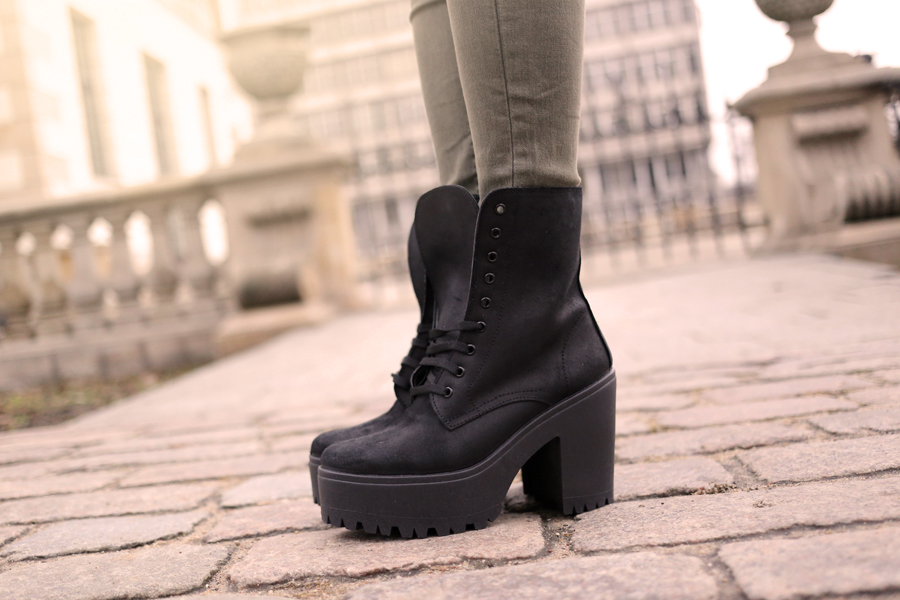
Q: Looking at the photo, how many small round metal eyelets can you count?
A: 9